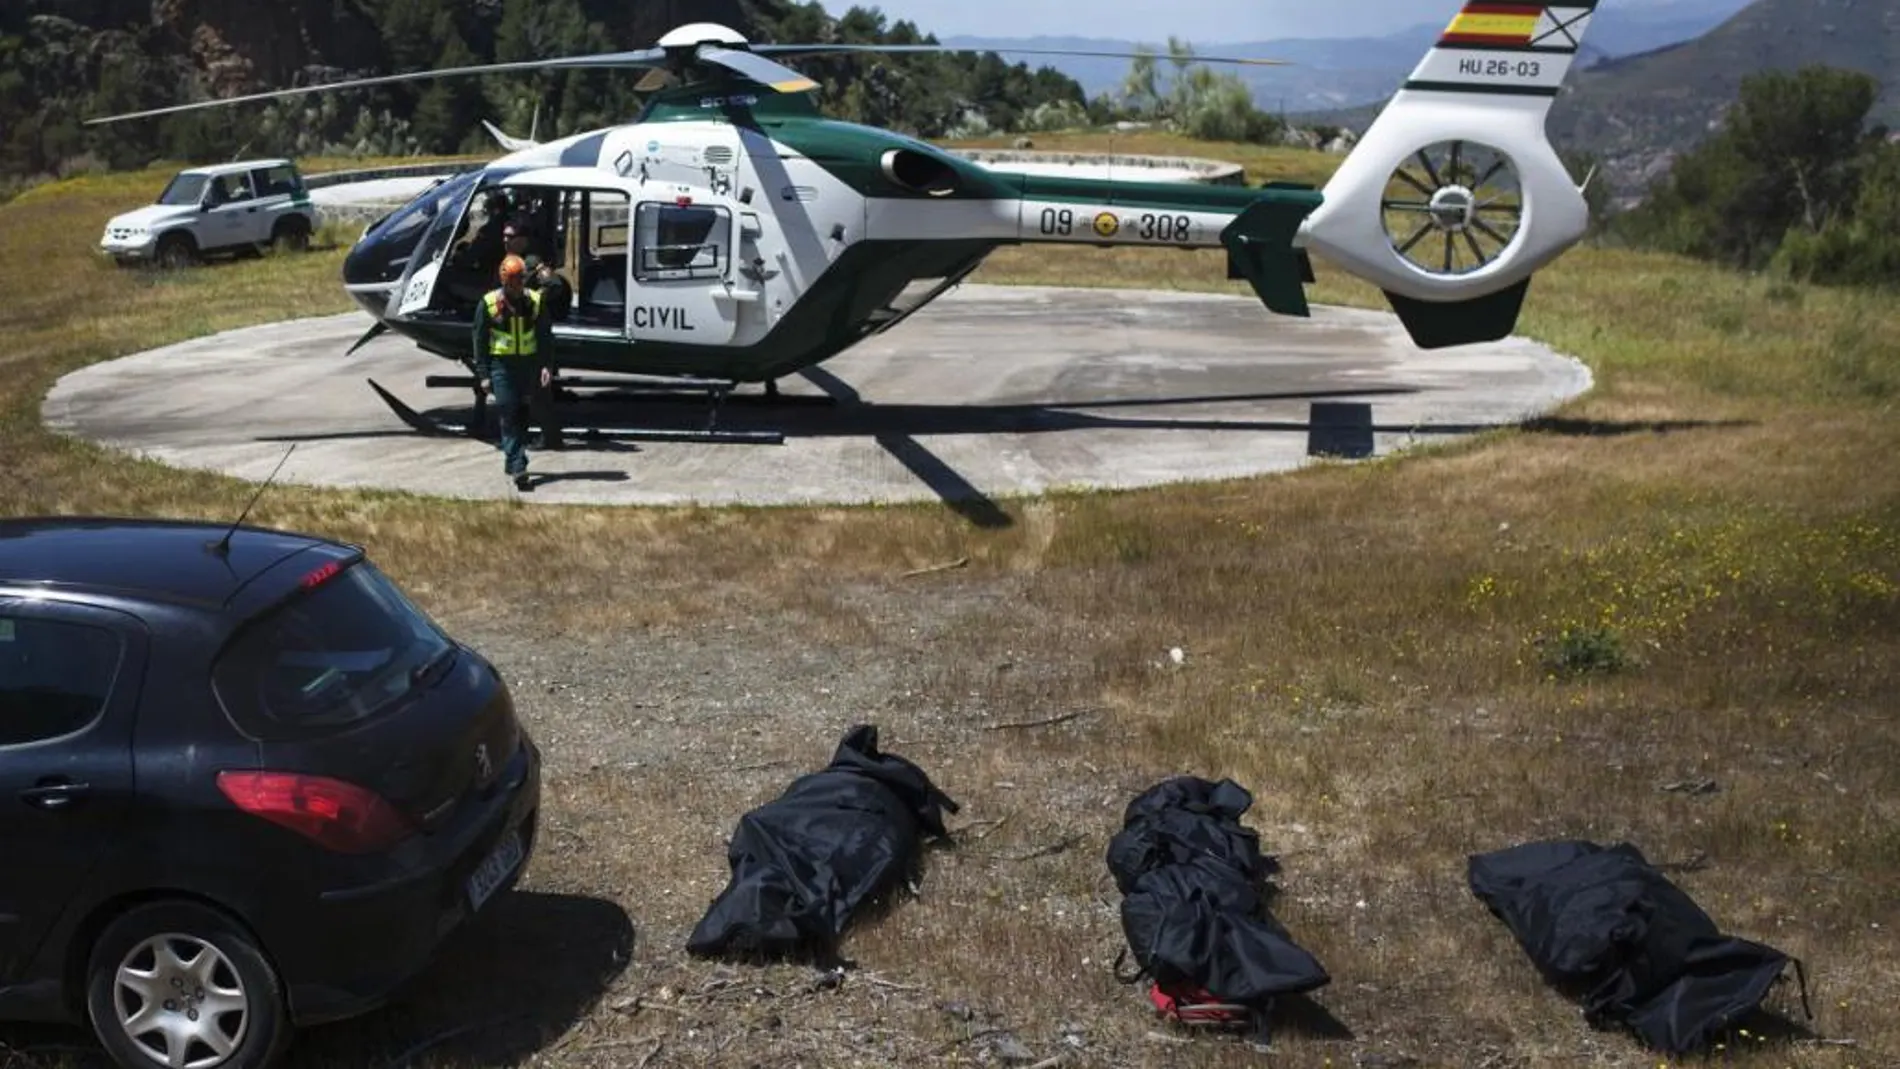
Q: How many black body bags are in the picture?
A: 3